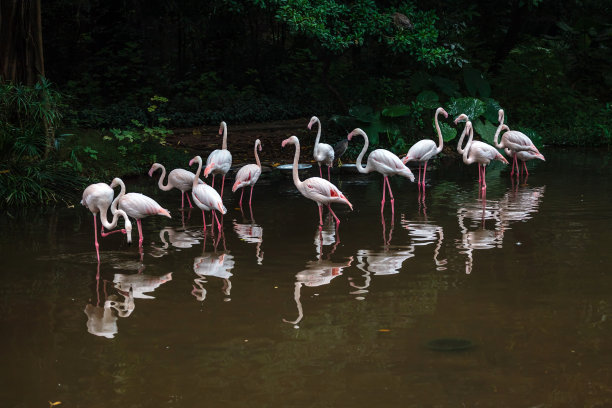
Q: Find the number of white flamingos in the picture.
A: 14